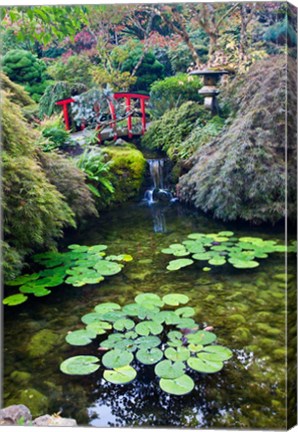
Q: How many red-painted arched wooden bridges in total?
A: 1